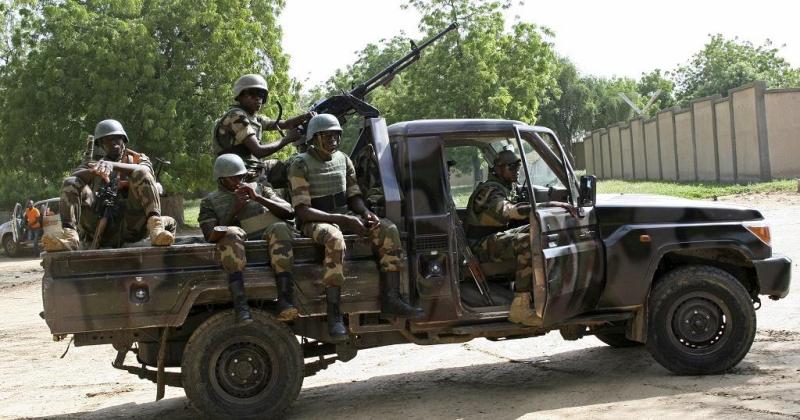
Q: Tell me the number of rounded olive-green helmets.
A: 4